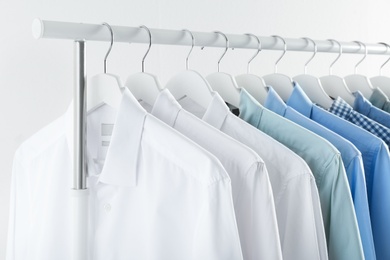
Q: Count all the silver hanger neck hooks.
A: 10